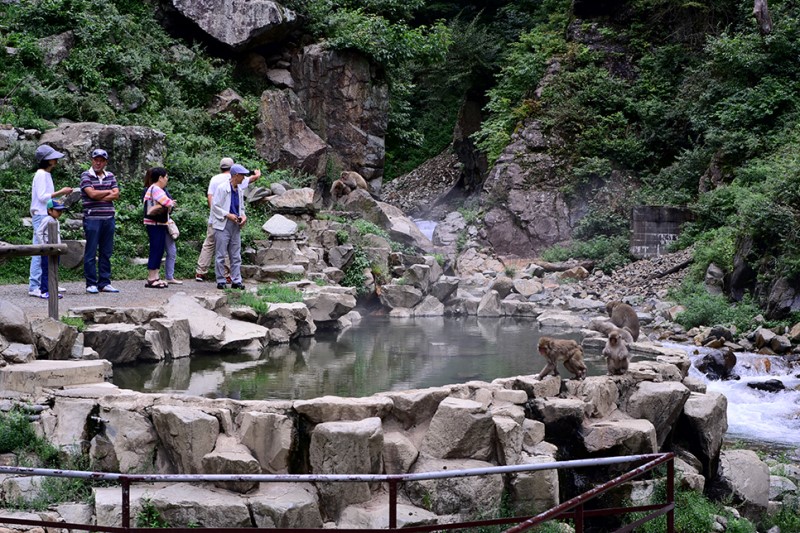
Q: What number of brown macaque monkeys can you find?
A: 6